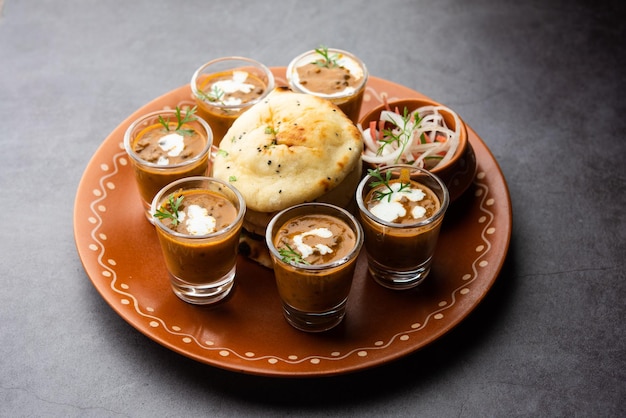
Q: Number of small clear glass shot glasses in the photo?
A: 6